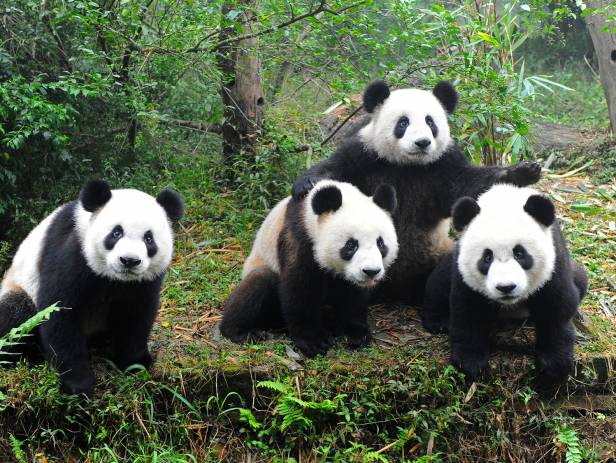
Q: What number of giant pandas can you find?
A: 4